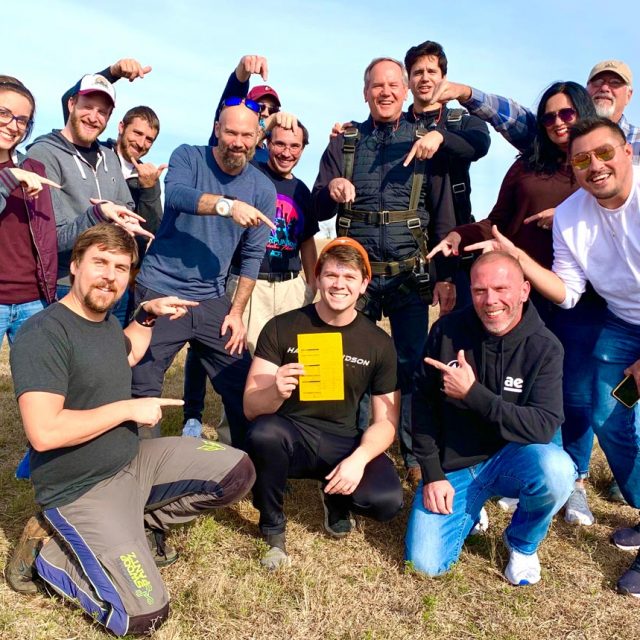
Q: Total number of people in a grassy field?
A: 14